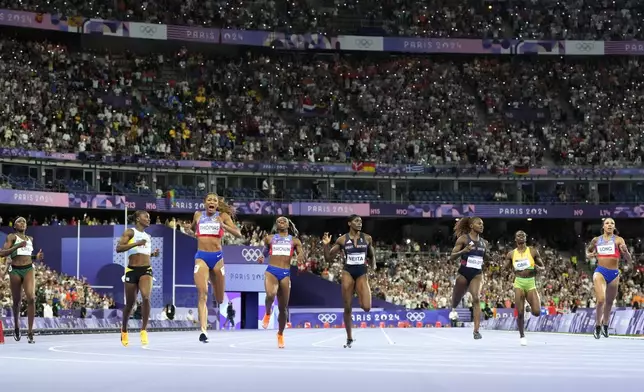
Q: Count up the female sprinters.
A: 8